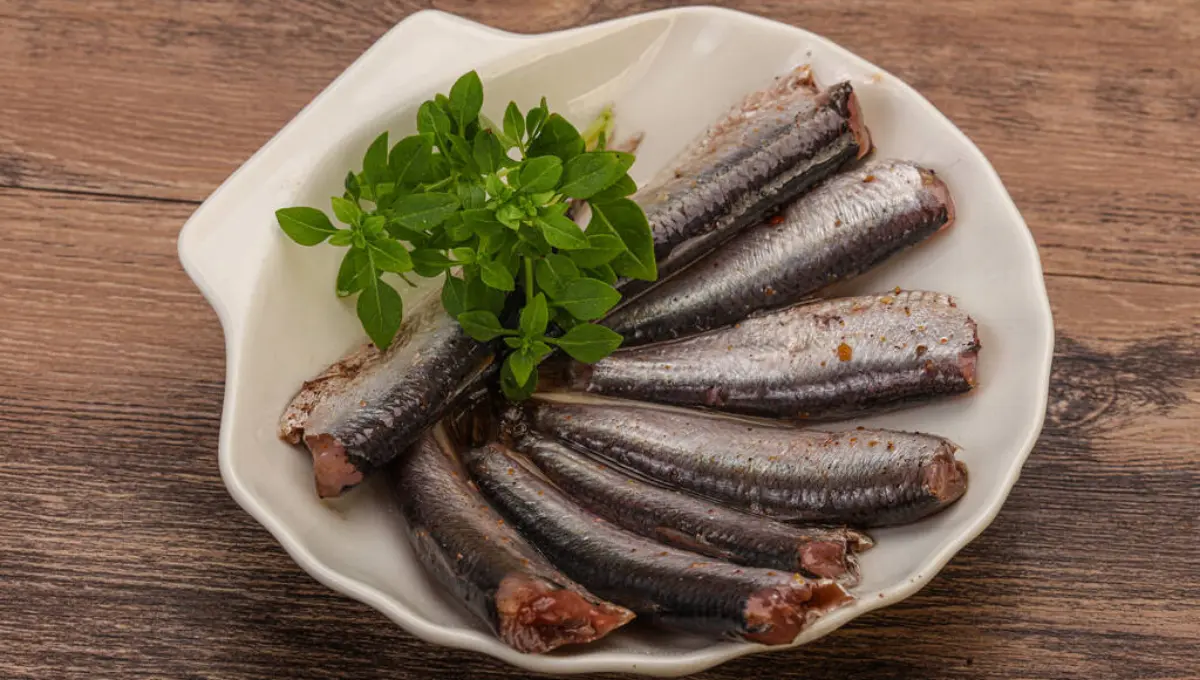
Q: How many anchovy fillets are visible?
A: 8